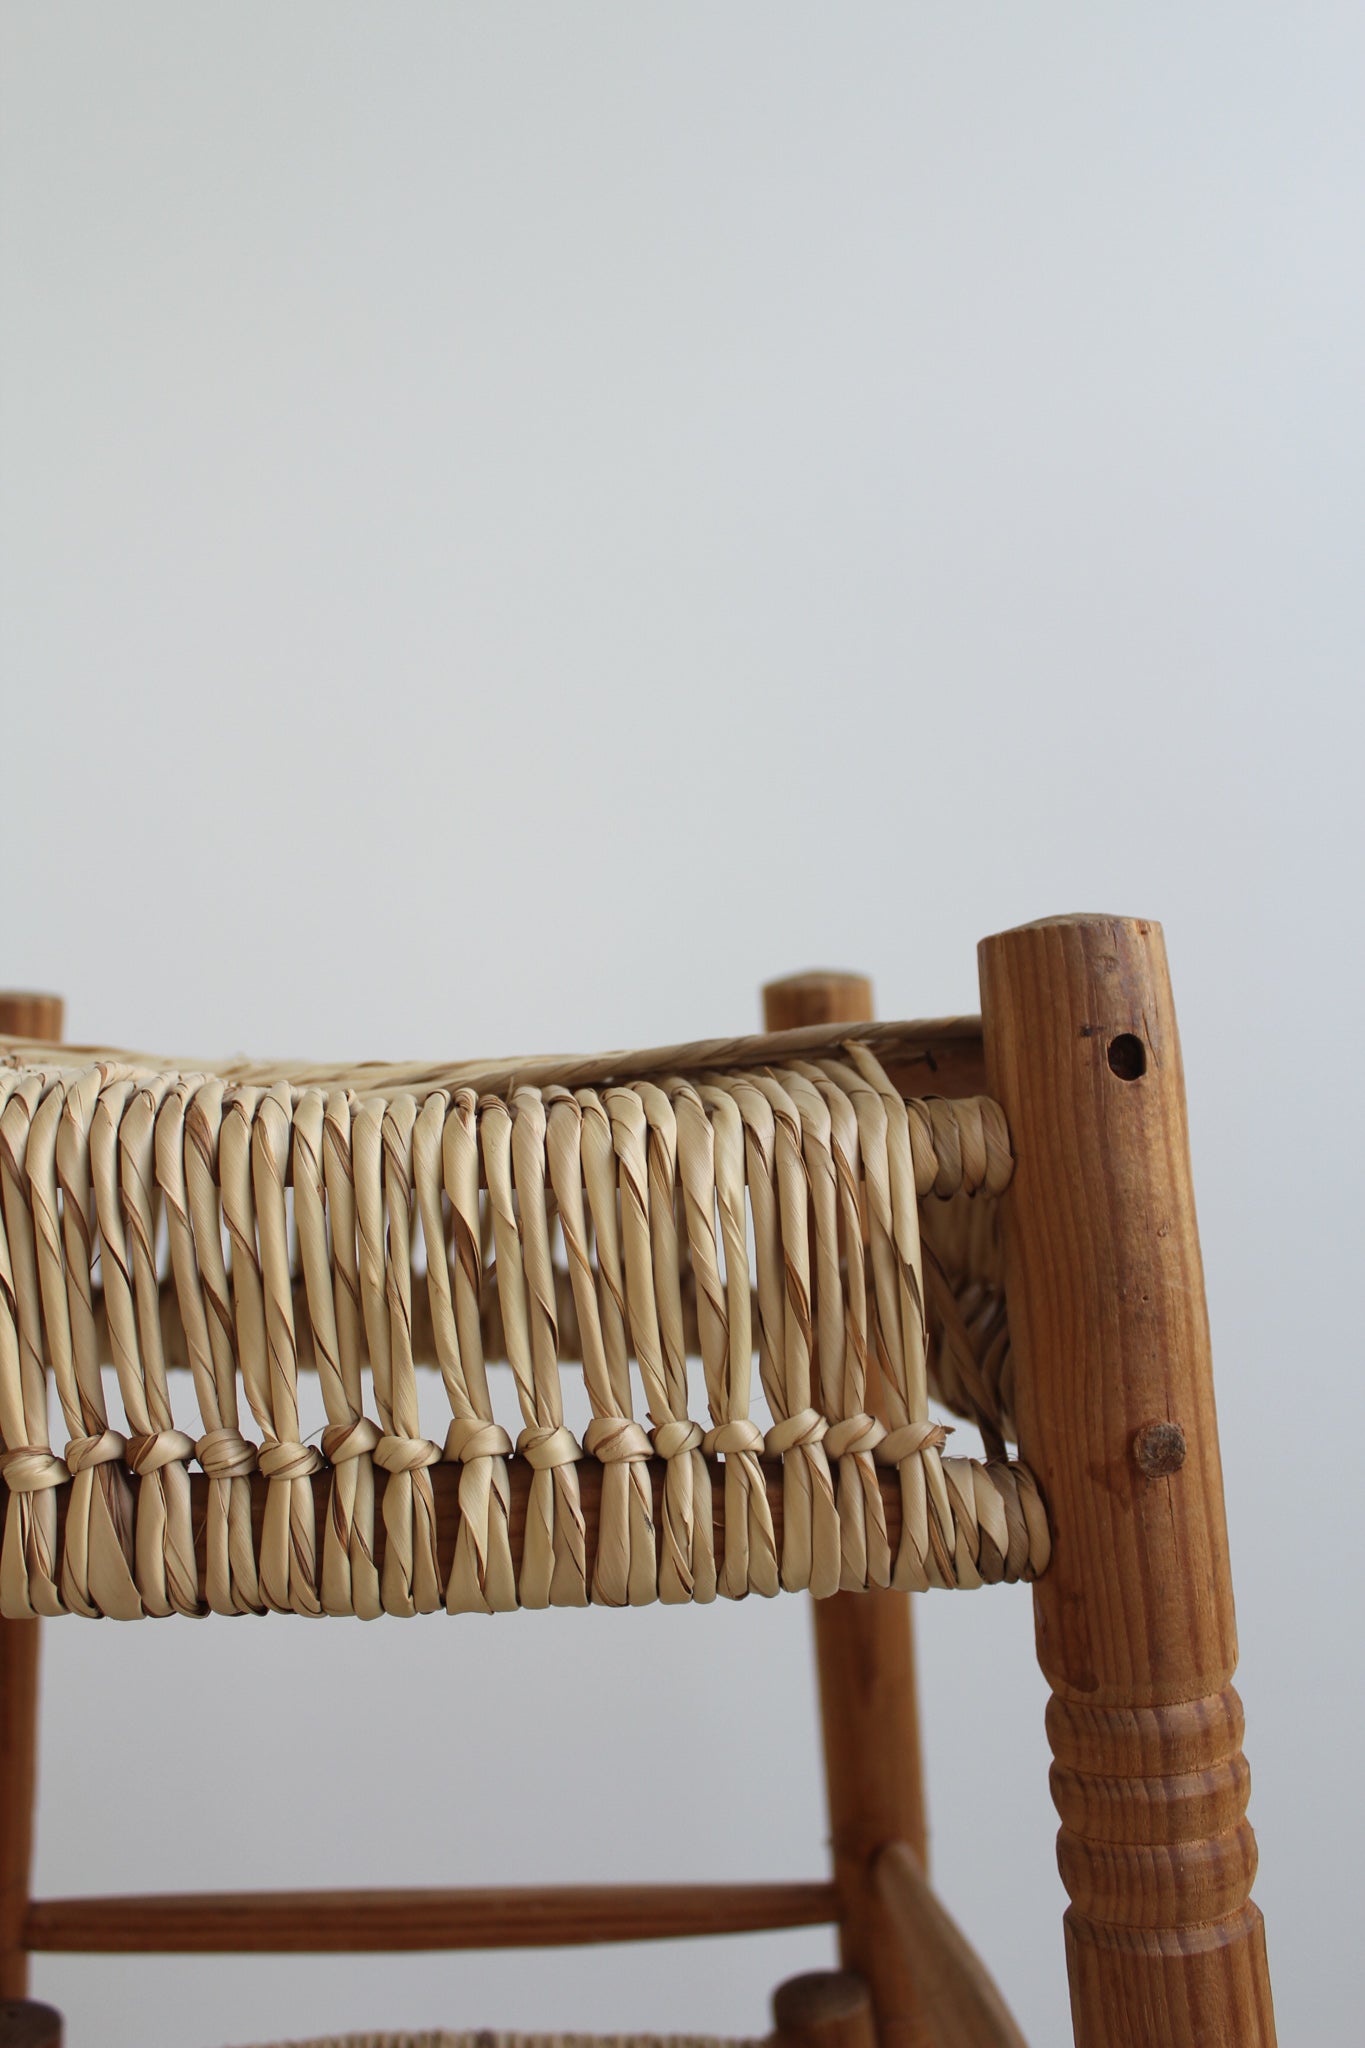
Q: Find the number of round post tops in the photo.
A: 5